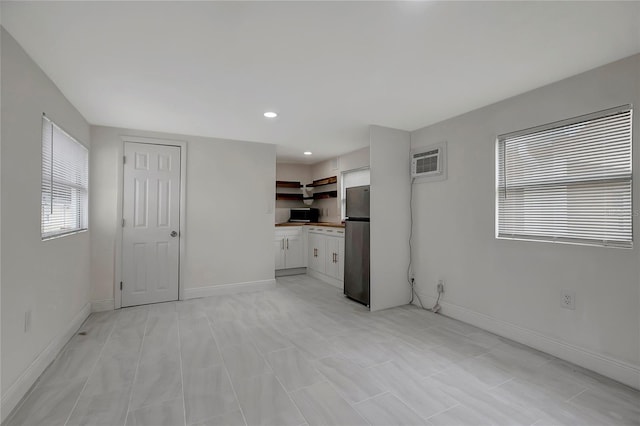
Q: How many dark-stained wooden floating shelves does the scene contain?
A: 4